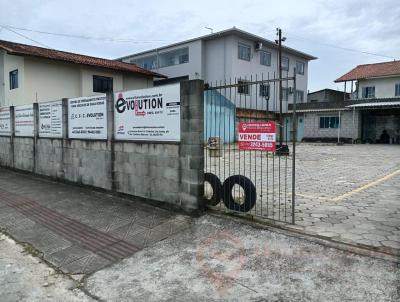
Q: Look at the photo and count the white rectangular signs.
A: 5